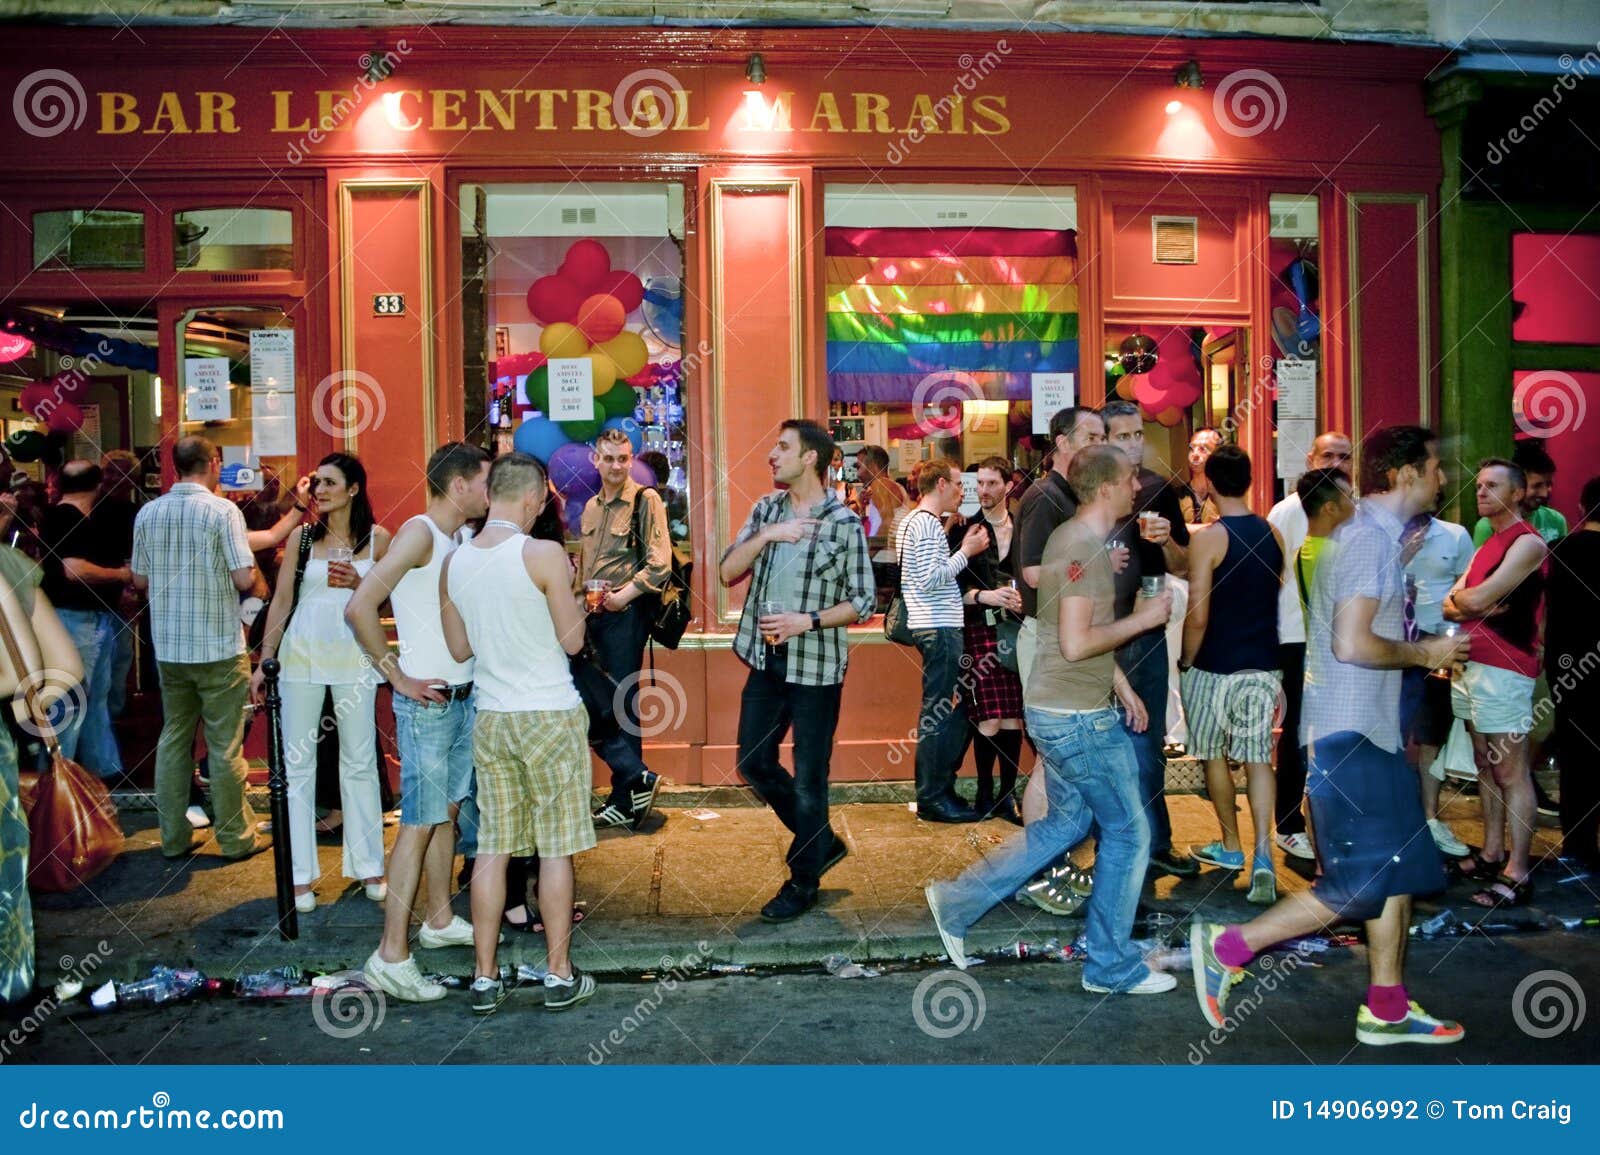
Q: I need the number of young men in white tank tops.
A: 2